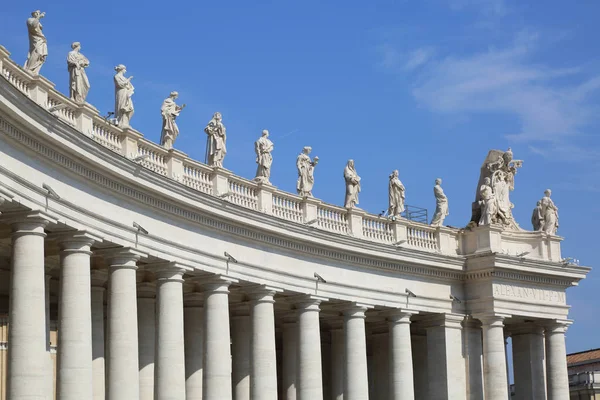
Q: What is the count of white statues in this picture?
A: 13